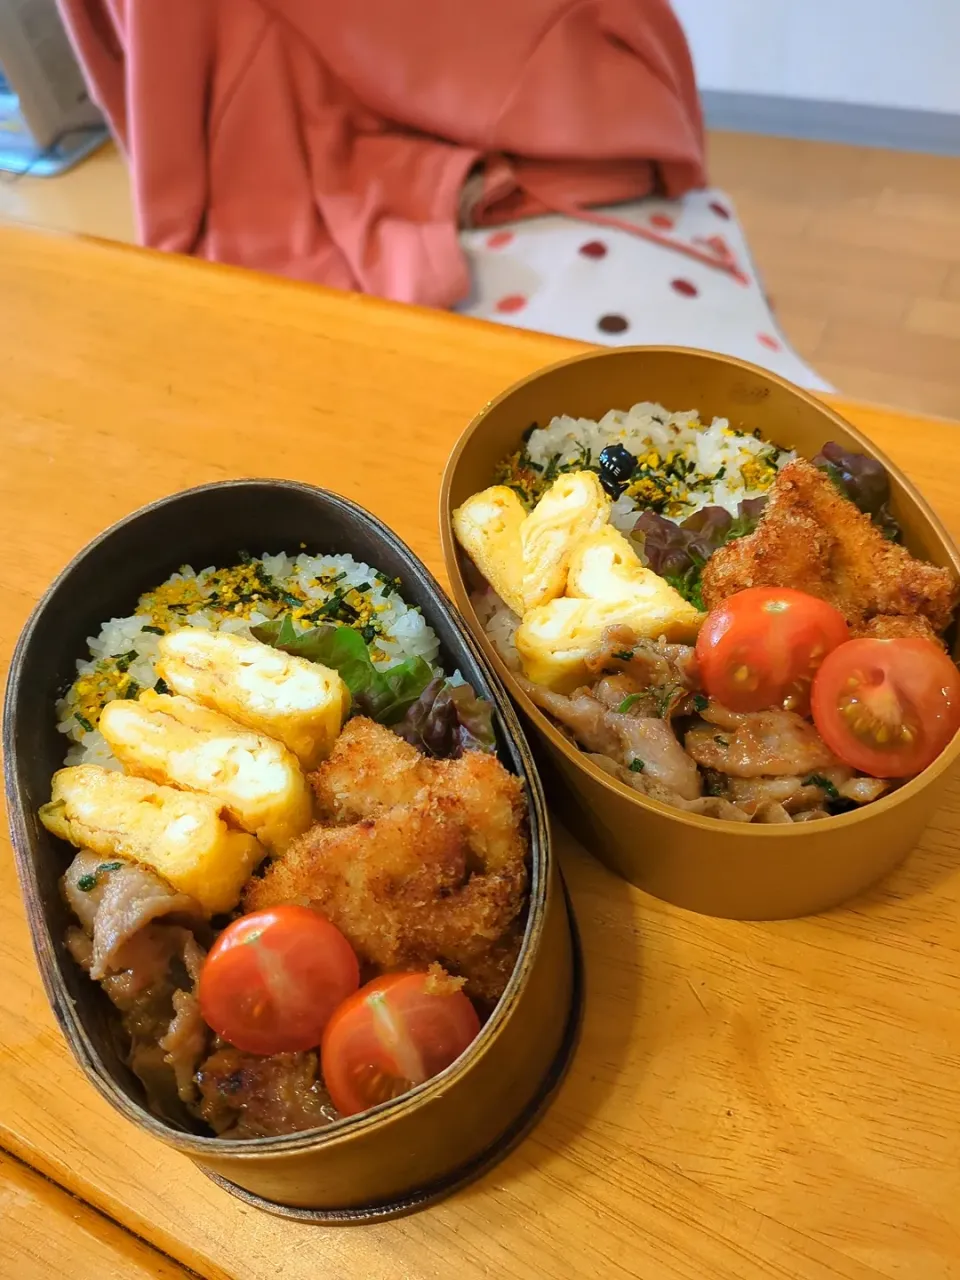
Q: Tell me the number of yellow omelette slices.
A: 7